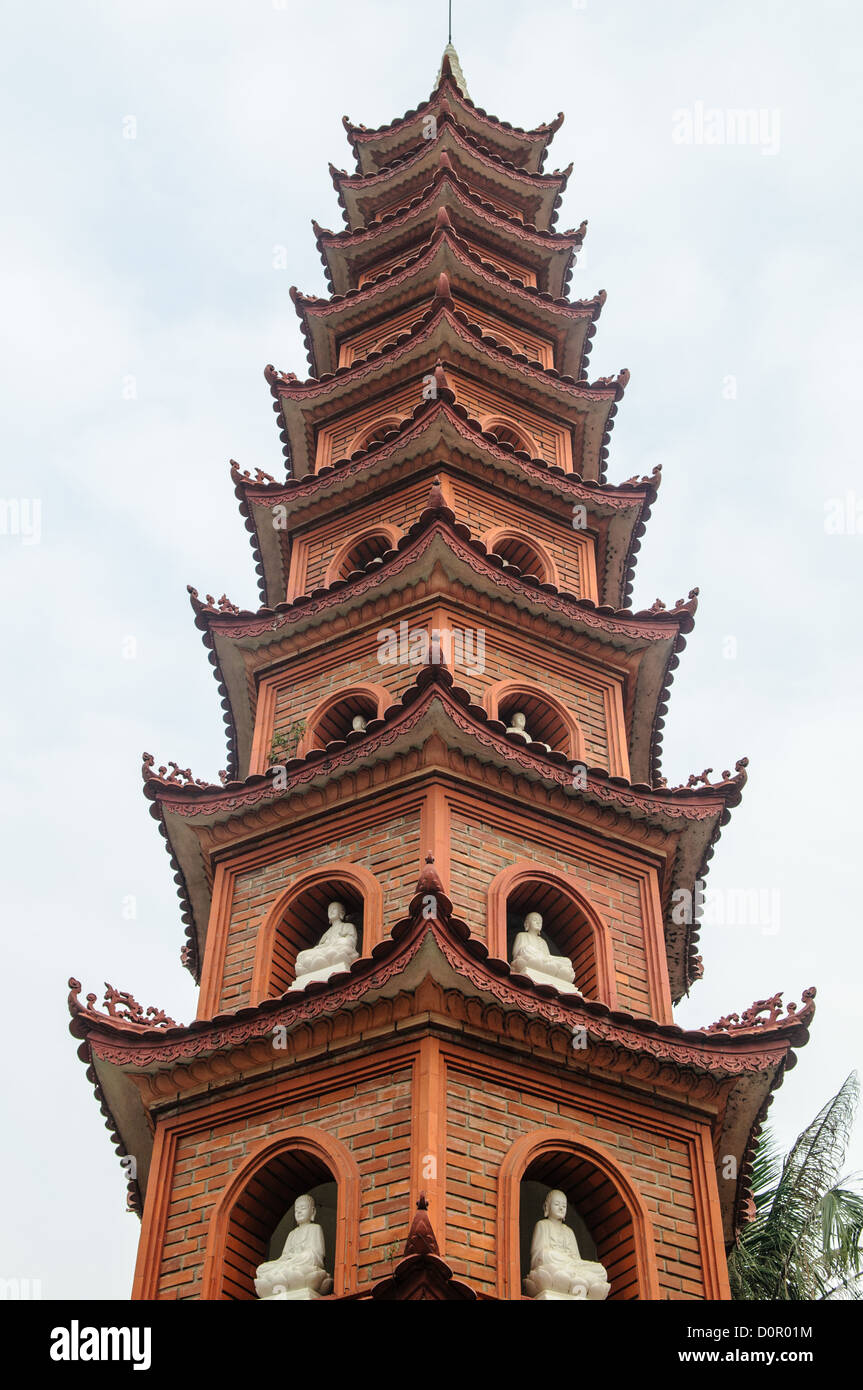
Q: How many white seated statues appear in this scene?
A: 6